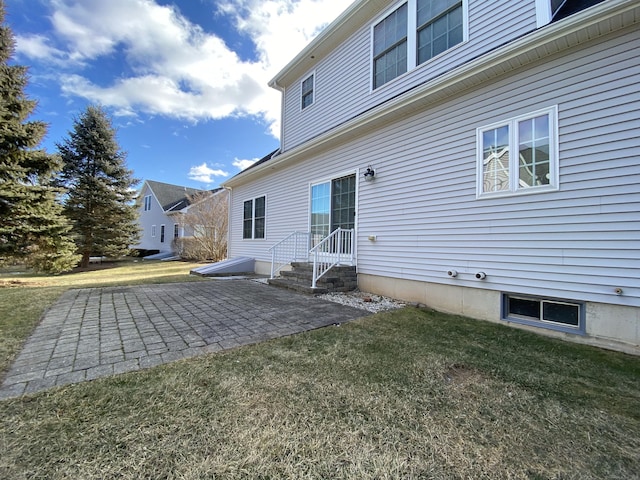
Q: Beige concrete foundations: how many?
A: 1